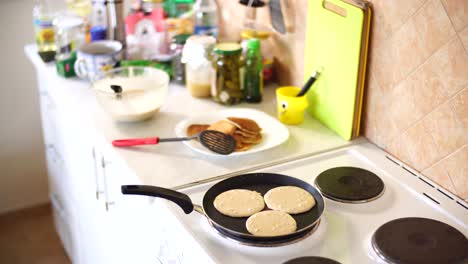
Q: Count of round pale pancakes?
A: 3